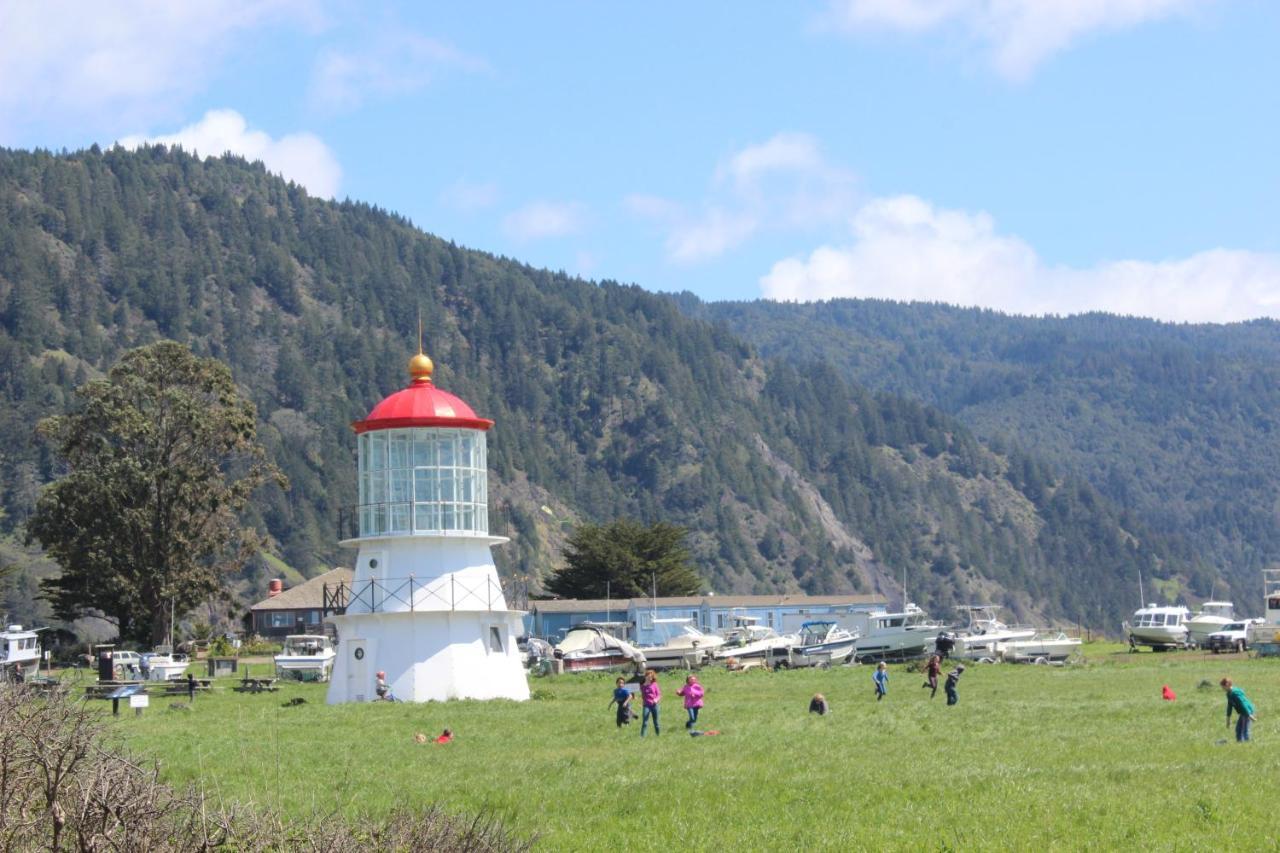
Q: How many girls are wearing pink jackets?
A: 2